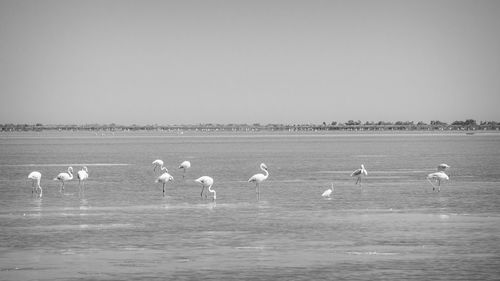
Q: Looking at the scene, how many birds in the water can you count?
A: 12